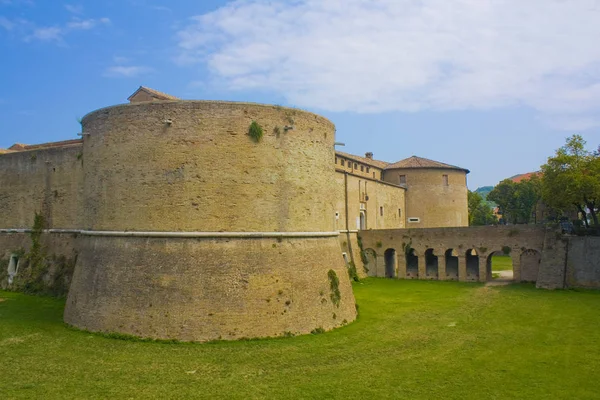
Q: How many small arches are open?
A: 5